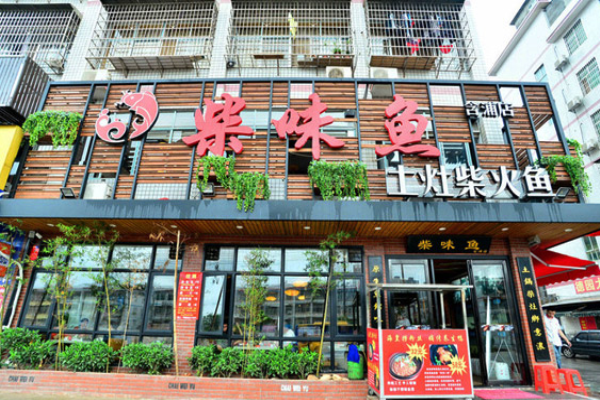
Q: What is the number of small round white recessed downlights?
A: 9